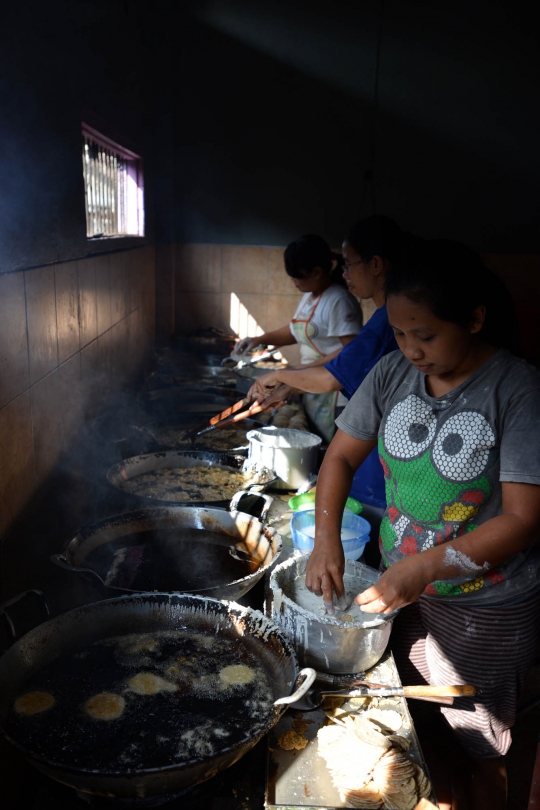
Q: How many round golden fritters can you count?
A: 4